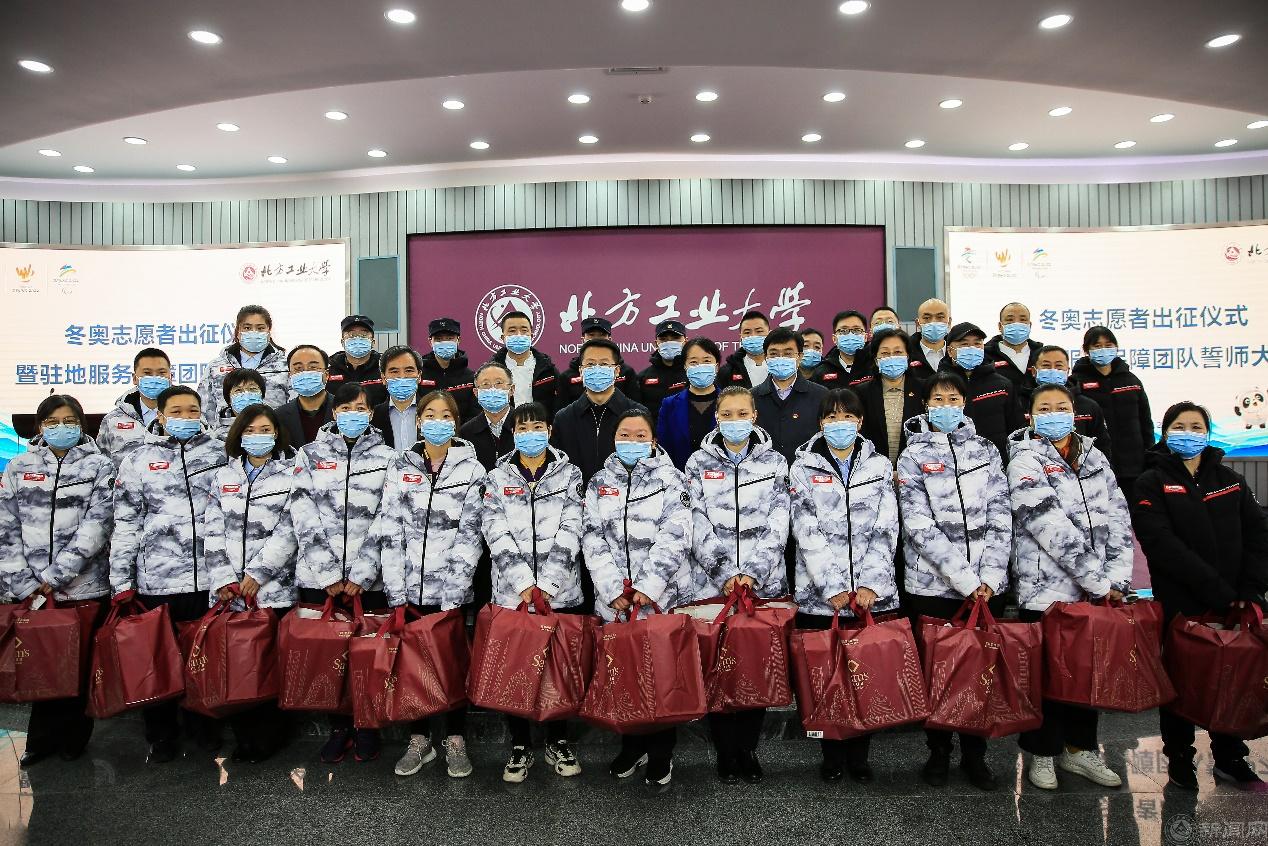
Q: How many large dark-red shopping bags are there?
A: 12